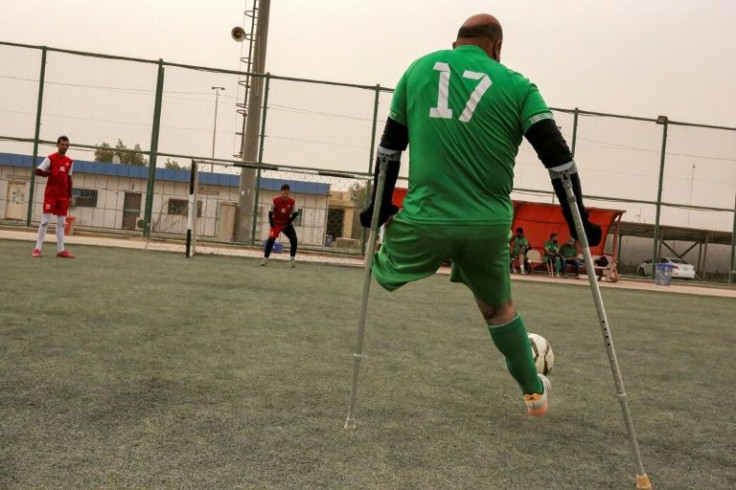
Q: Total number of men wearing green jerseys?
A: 4